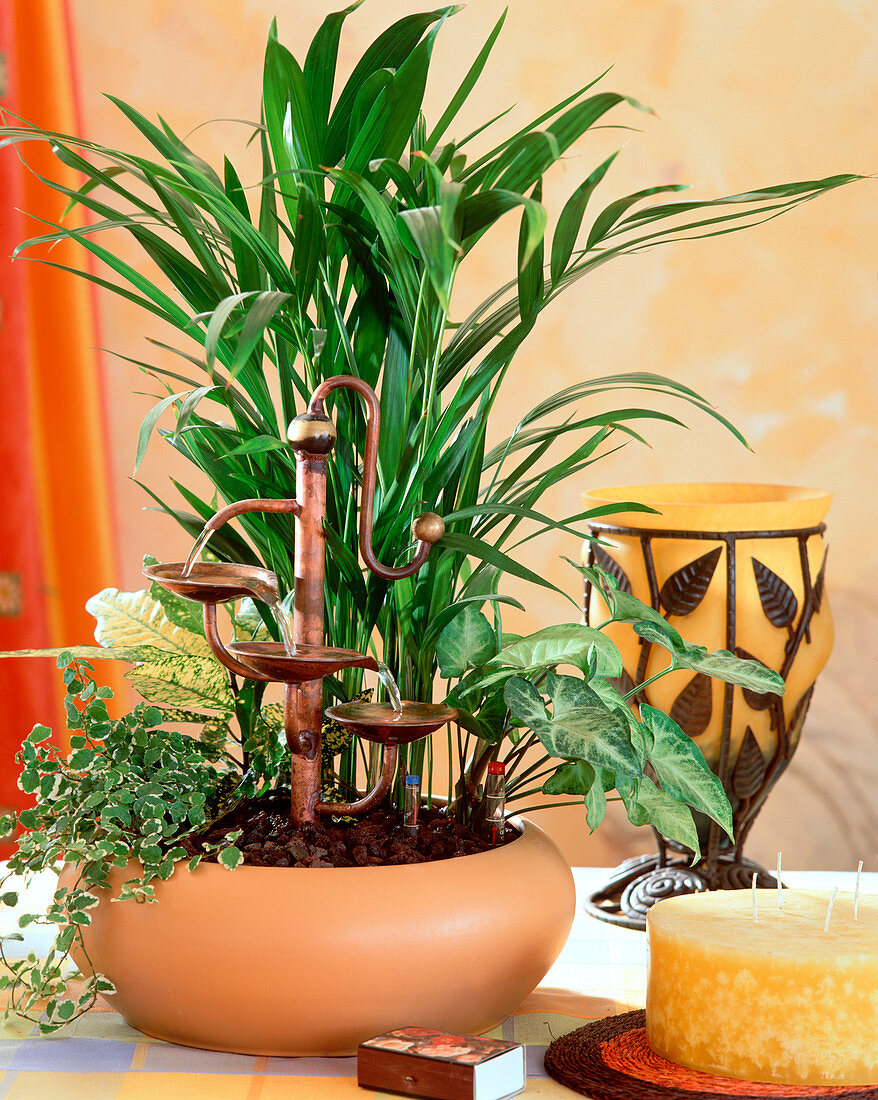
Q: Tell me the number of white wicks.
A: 4